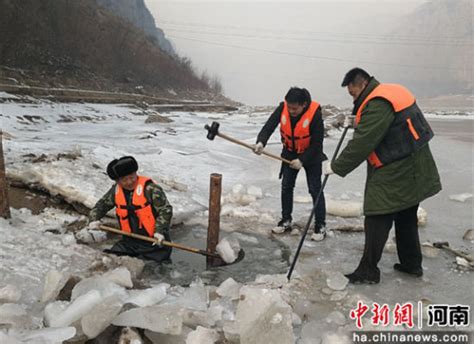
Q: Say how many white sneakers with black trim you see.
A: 2